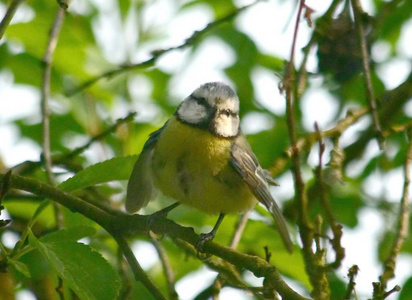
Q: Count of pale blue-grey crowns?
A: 1